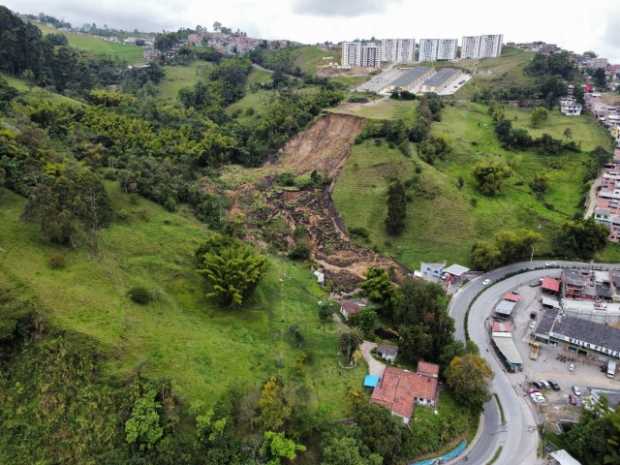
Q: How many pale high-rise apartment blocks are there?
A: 4